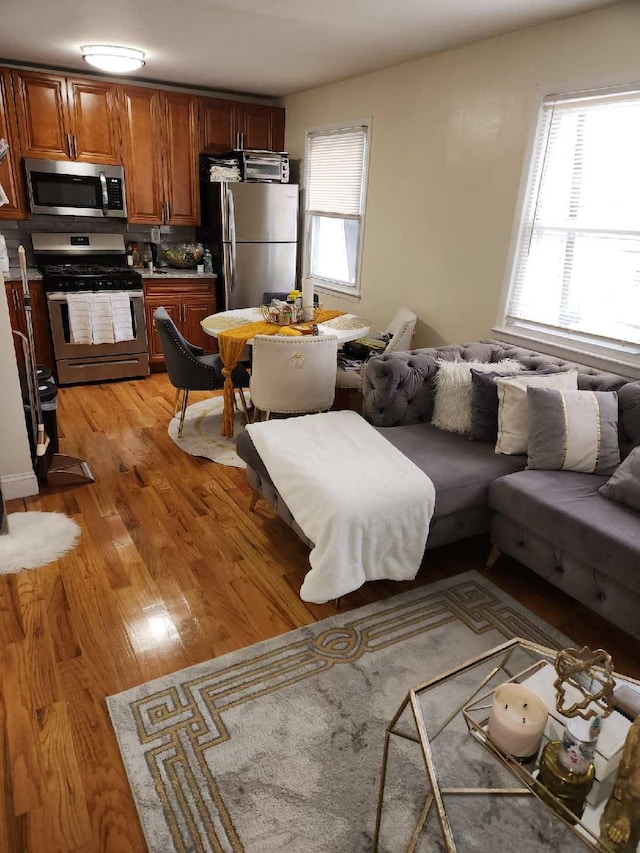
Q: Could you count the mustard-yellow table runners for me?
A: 1